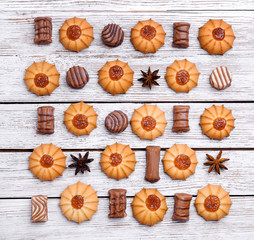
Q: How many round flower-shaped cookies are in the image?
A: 15